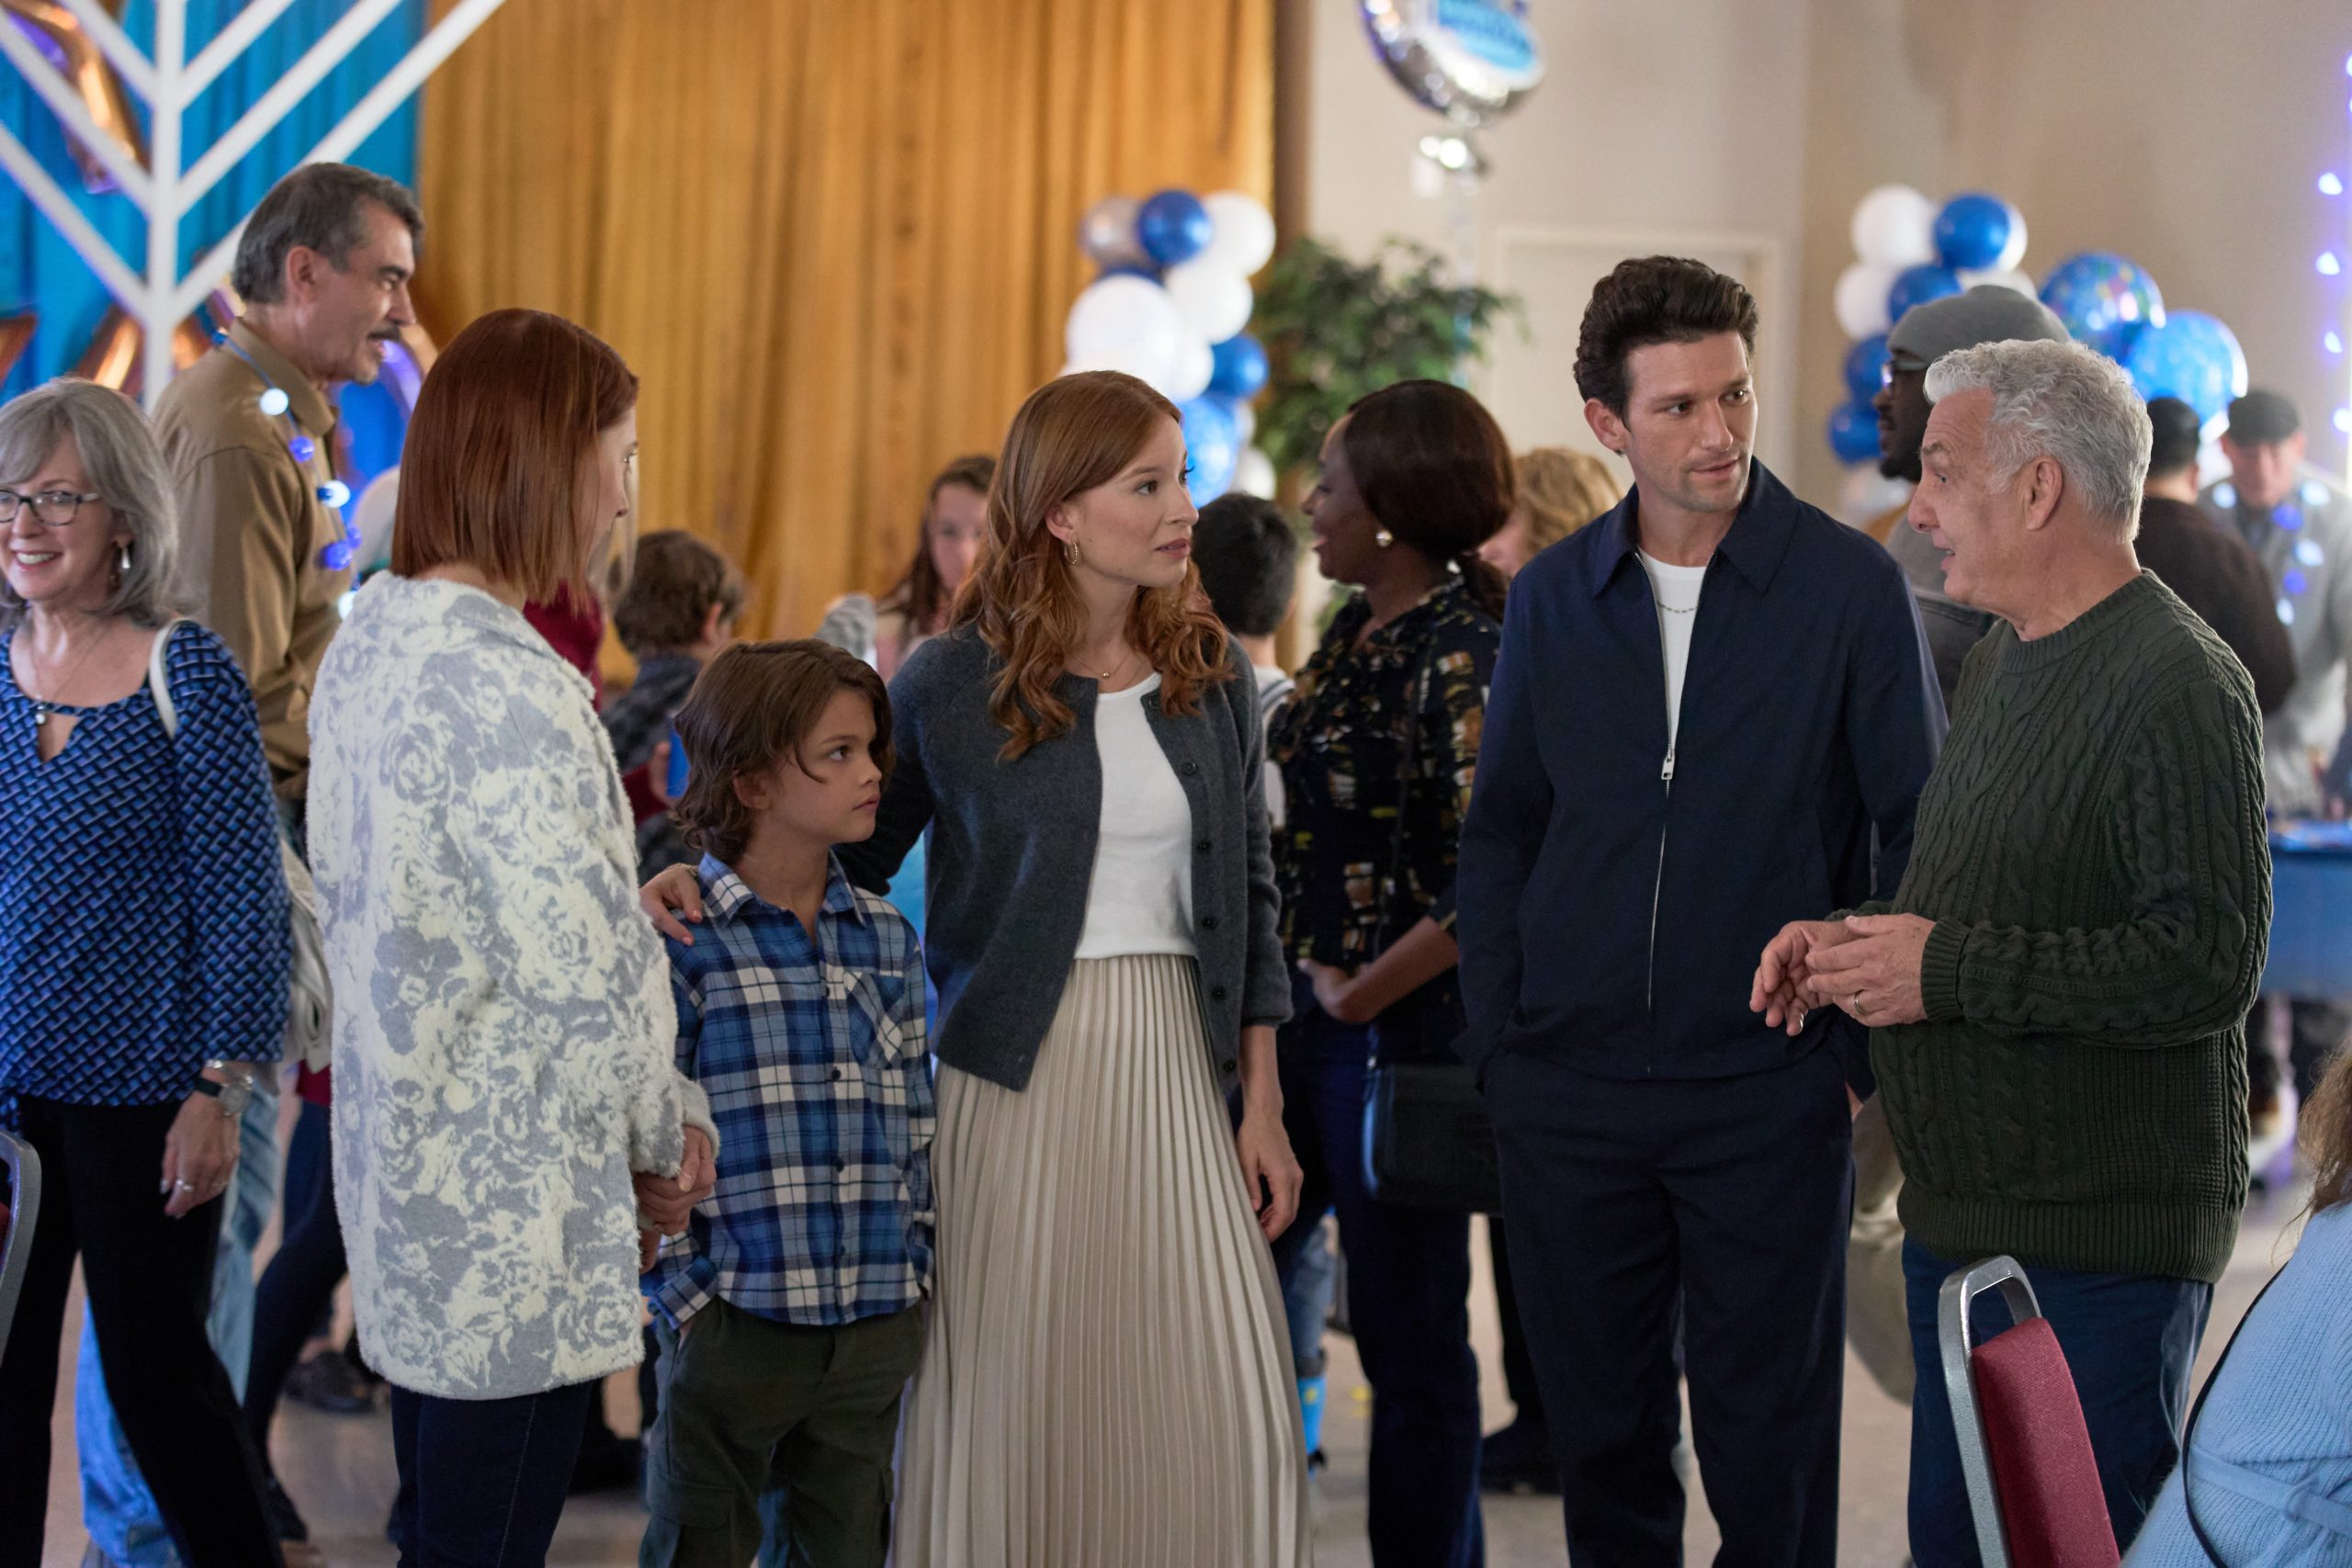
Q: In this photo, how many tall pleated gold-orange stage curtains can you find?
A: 1